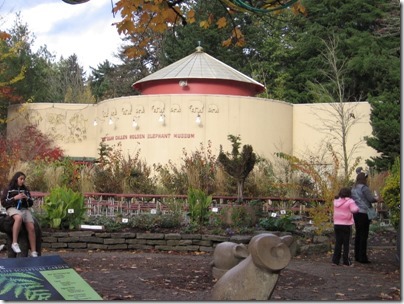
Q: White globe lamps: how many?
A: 5